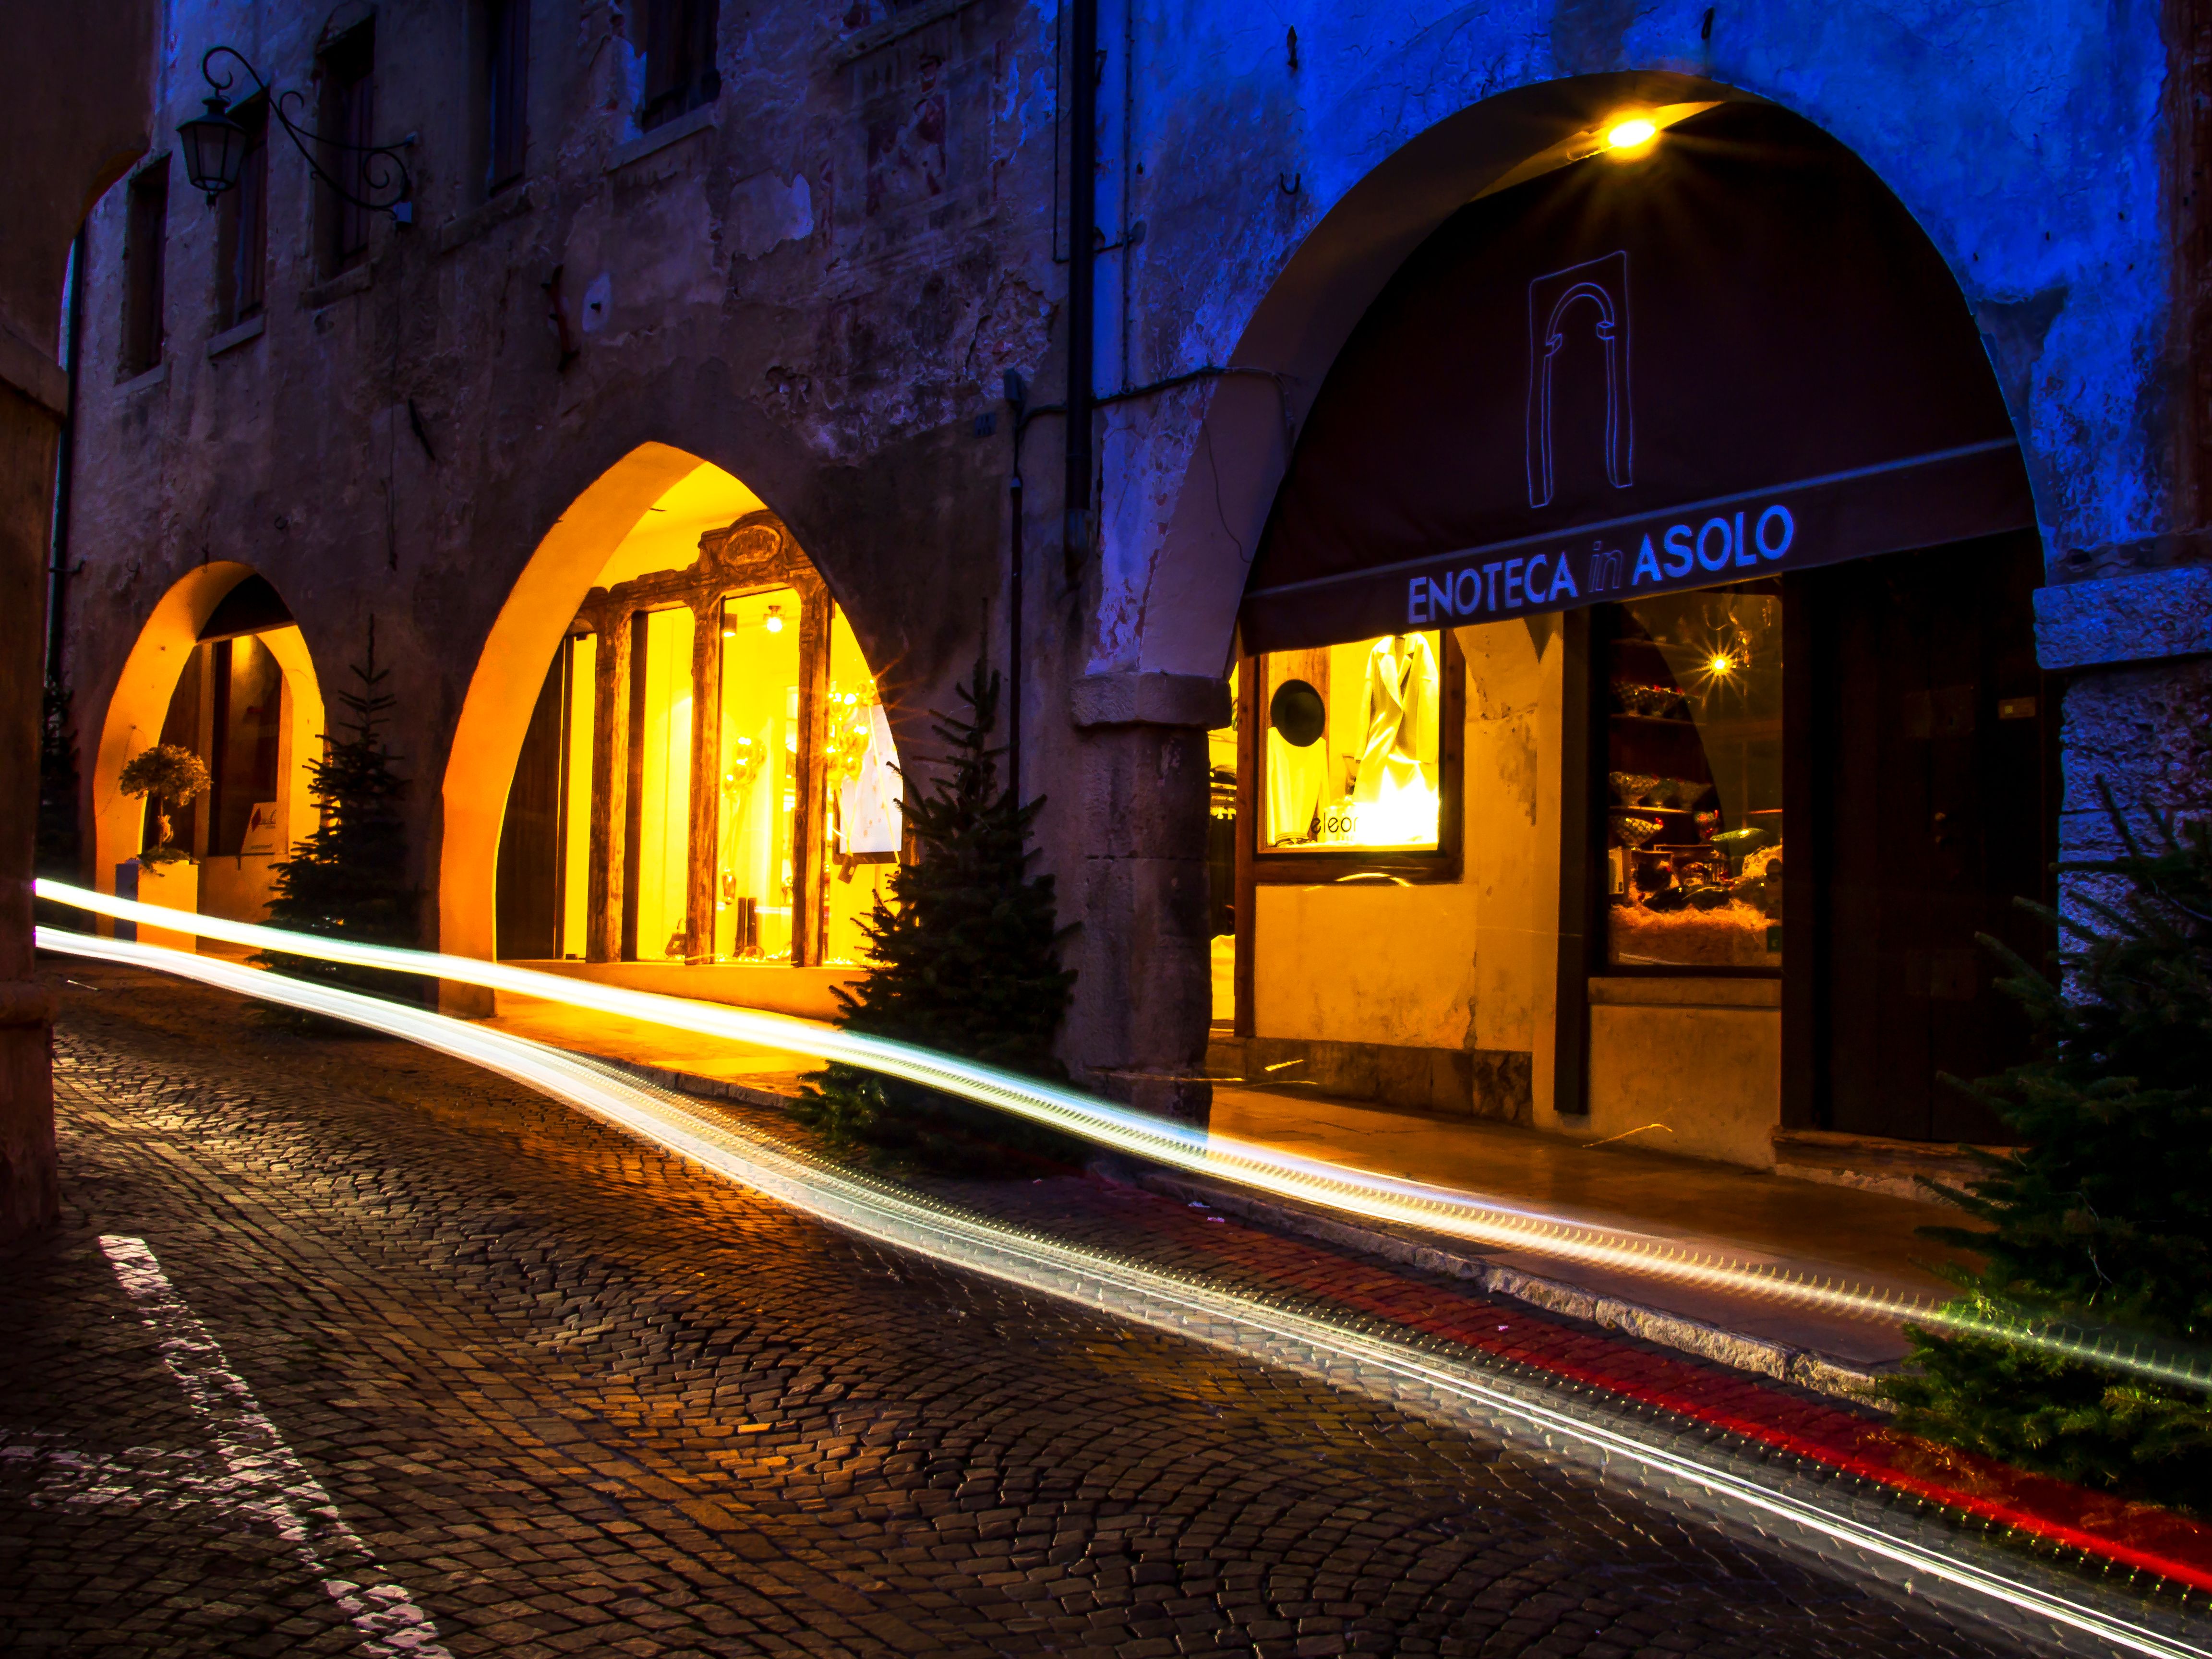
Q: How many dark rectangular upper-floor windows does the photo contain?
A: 5